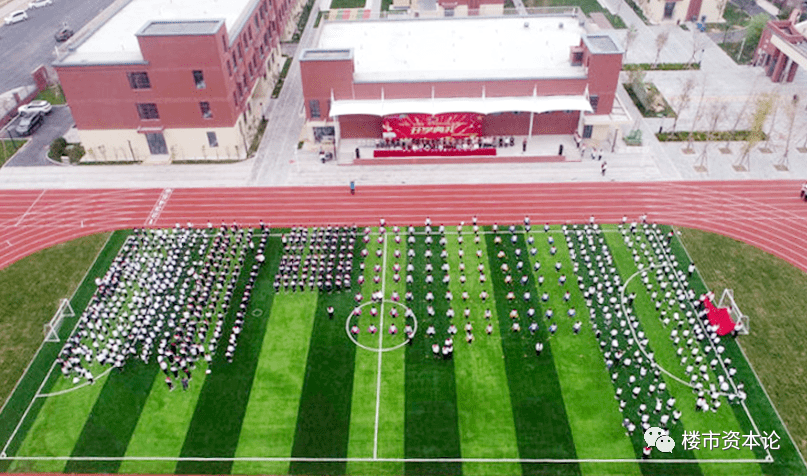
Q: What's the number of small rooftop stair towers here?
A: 3